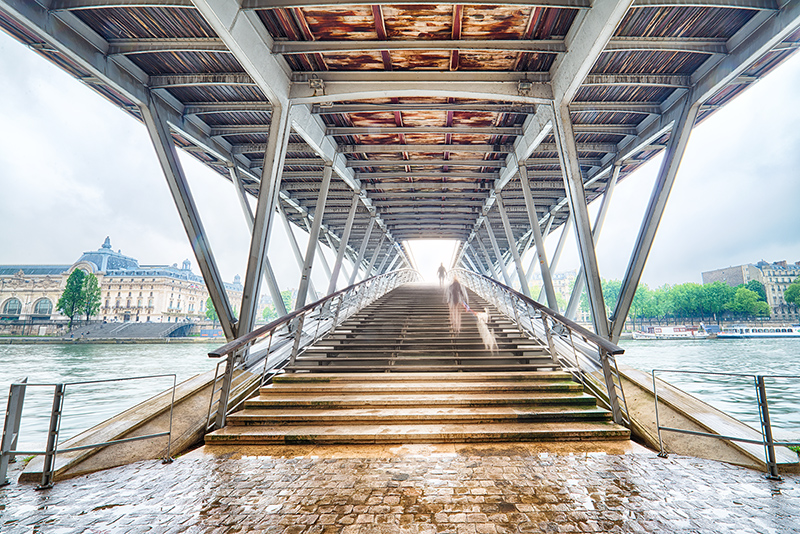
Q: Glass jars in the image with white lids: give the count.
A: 0